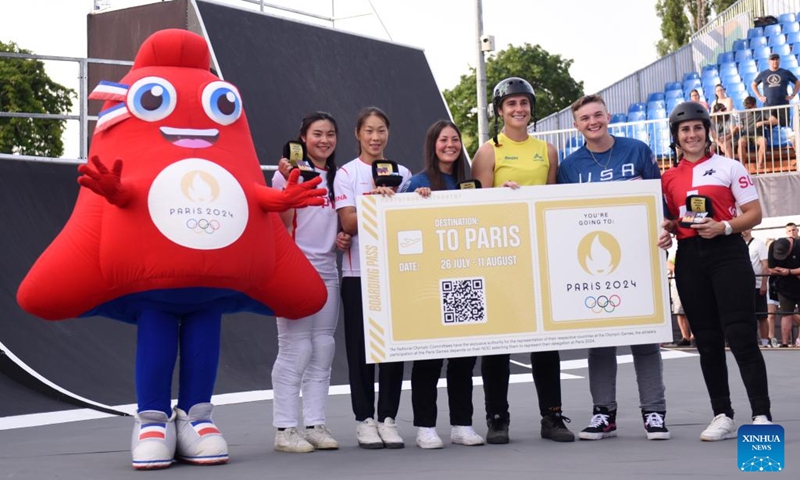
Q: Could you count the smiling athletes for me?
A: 6